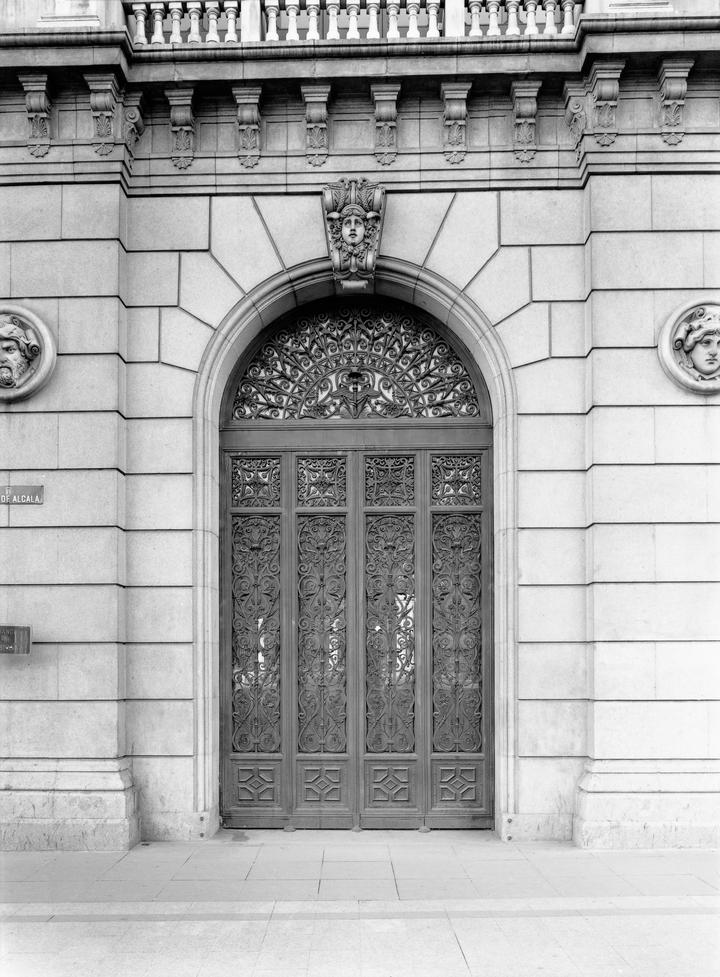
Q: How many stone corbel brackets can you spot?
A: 12